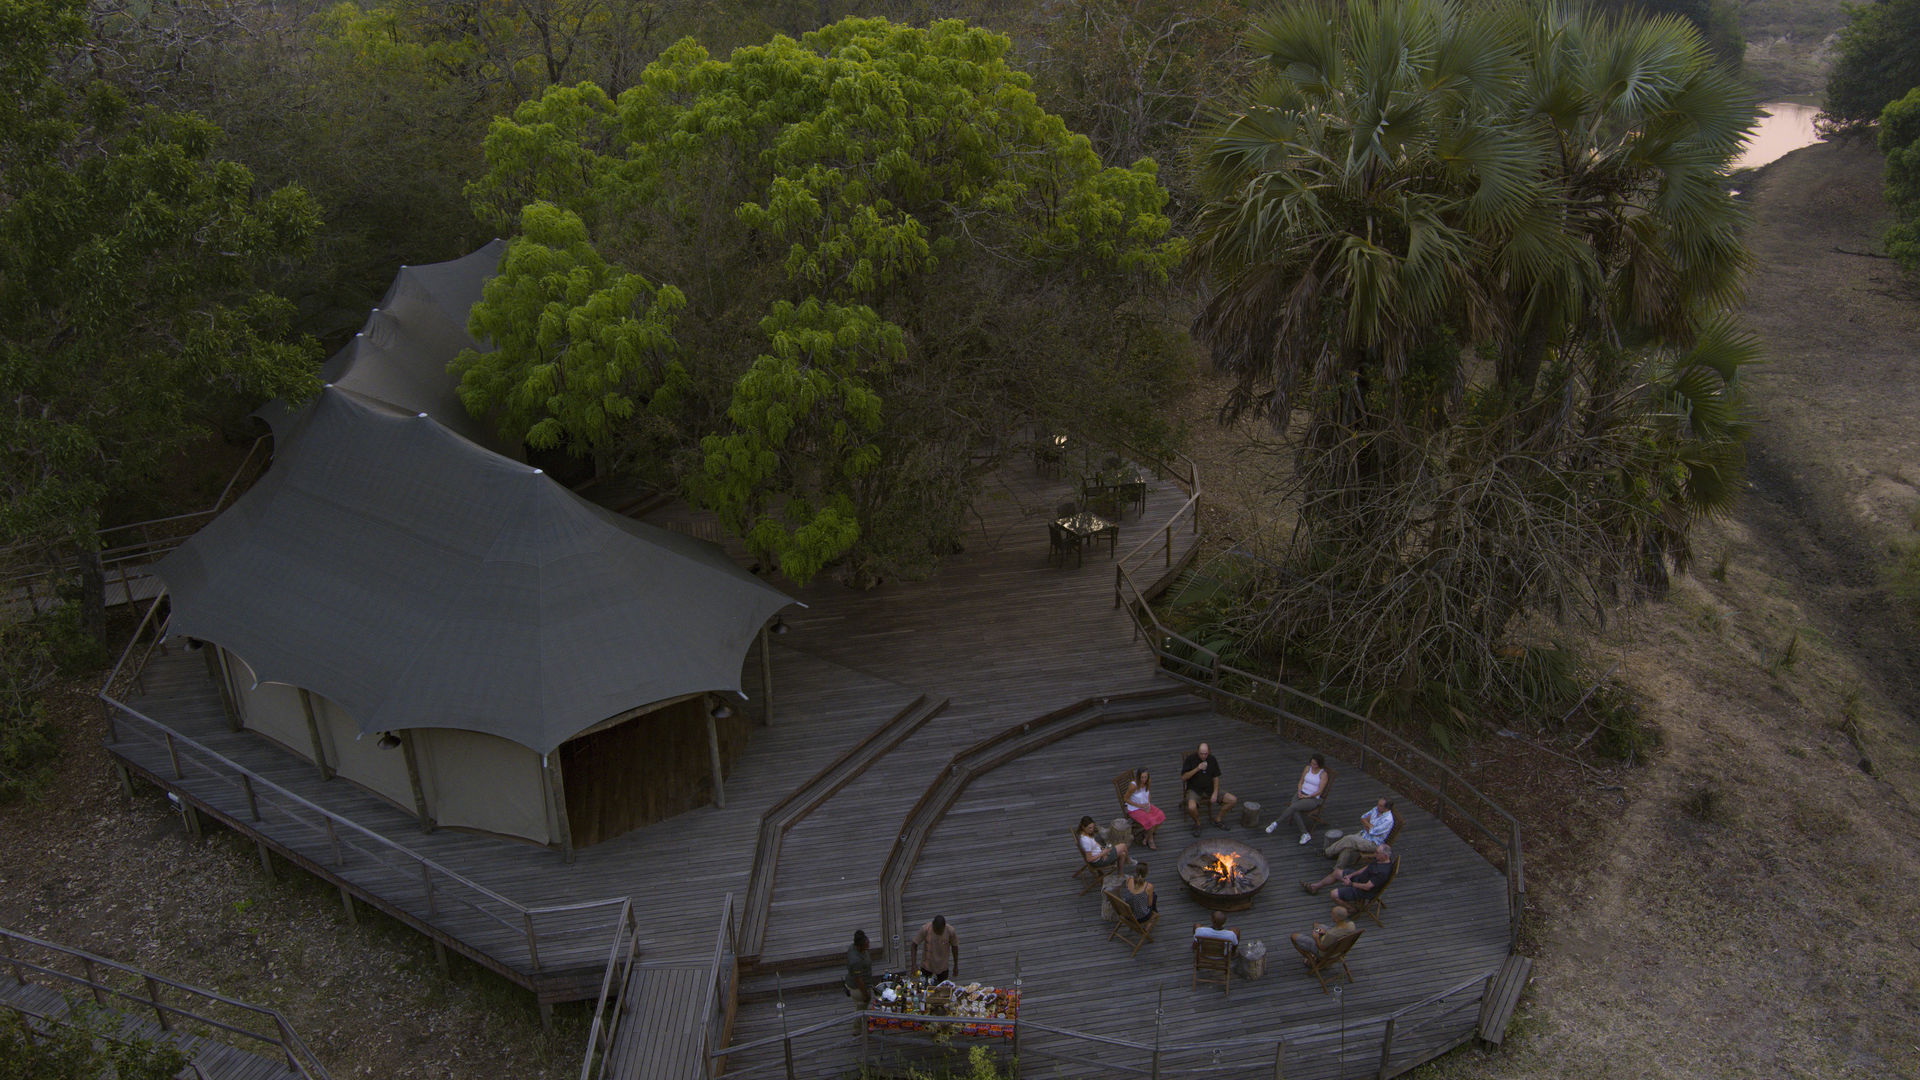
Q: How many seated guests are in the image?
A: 9